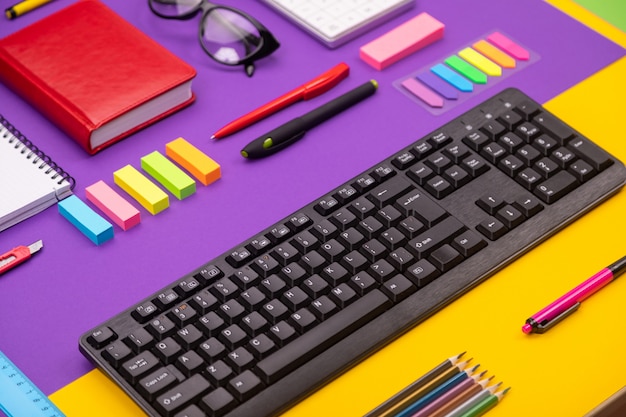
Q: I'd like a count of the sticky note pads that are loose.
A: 6